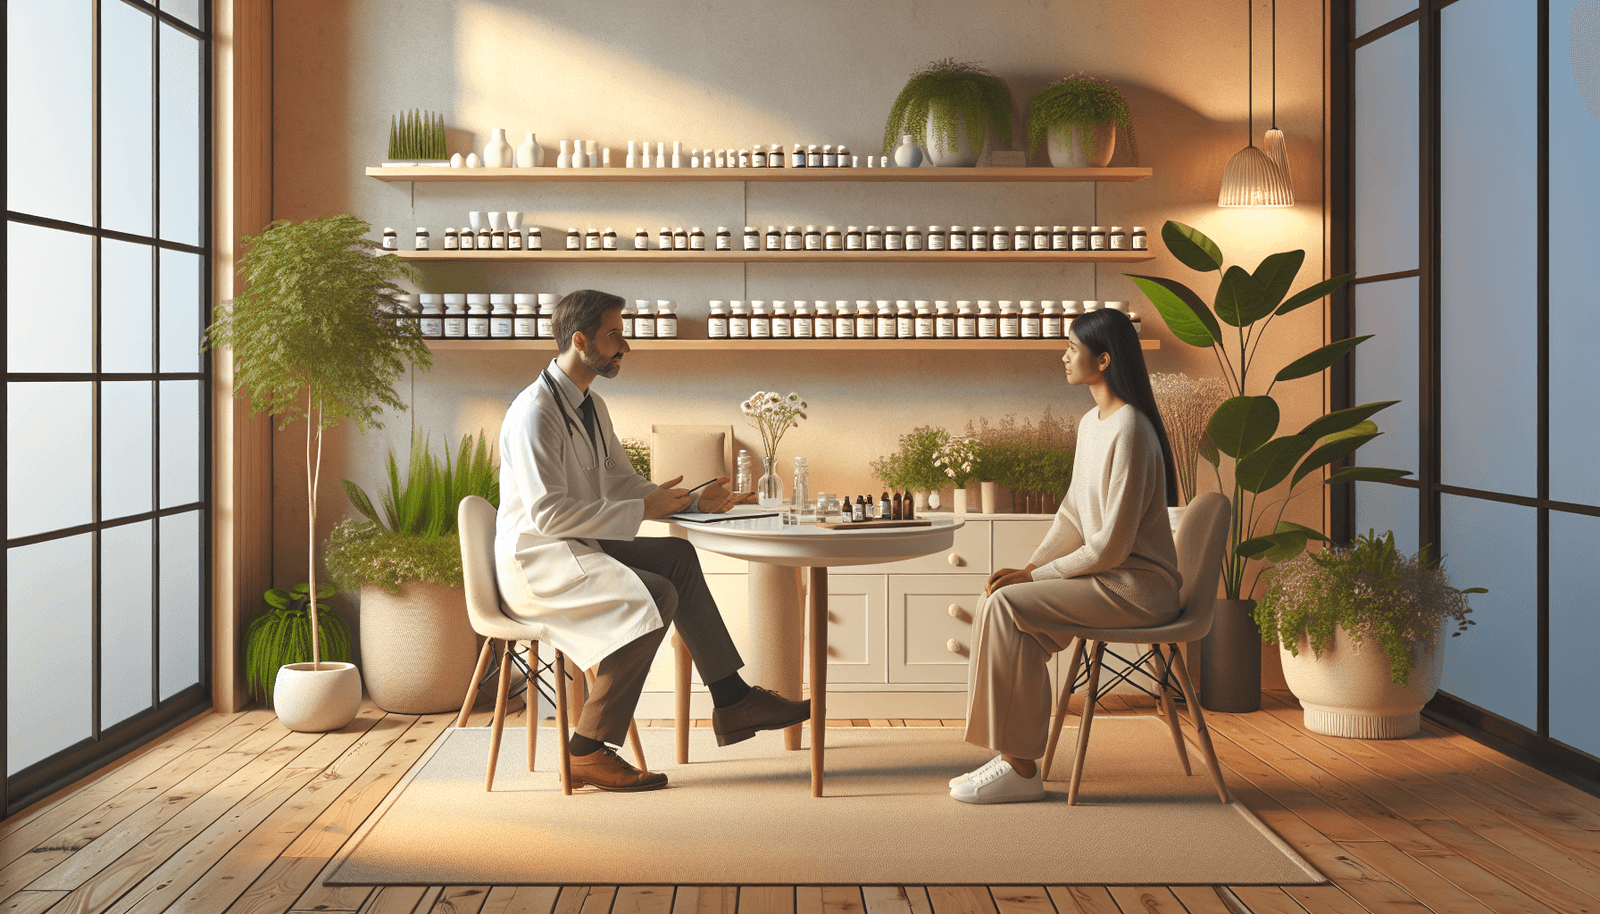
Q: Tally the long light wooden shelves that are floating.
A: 3